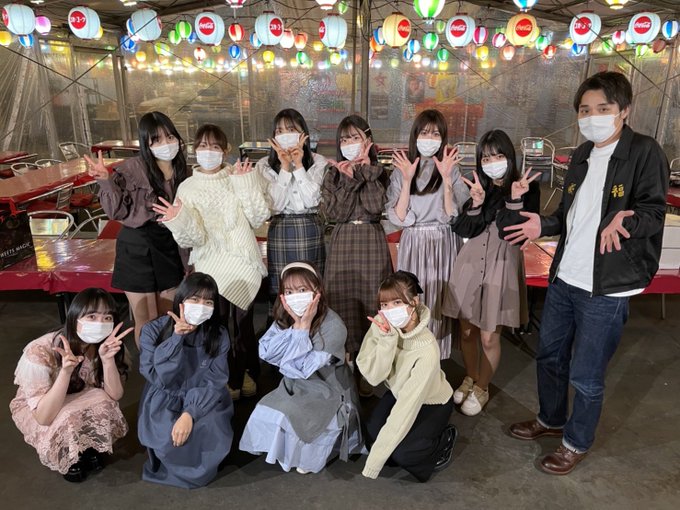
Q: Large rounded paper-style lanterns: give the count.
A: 11